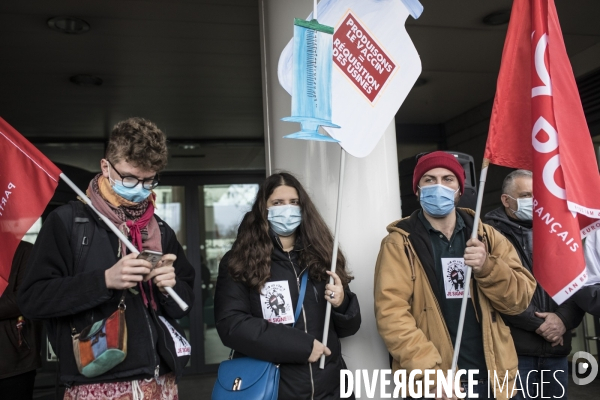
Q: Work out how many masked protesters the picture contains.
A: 4